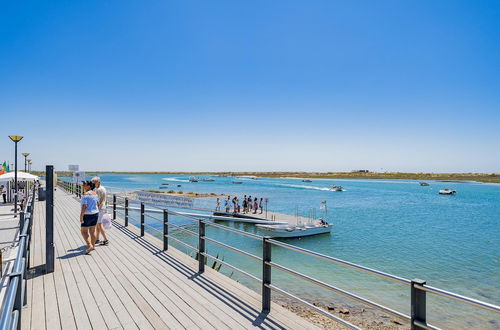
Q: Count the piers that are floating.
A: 1